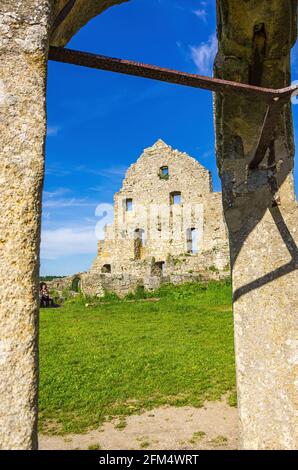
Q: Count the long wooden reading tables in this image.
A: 0